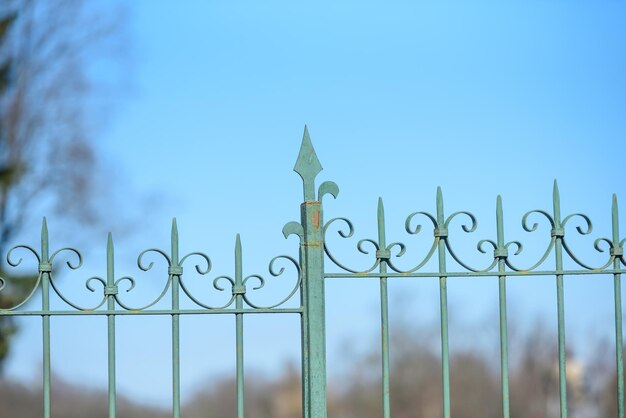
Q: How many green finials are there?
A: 10